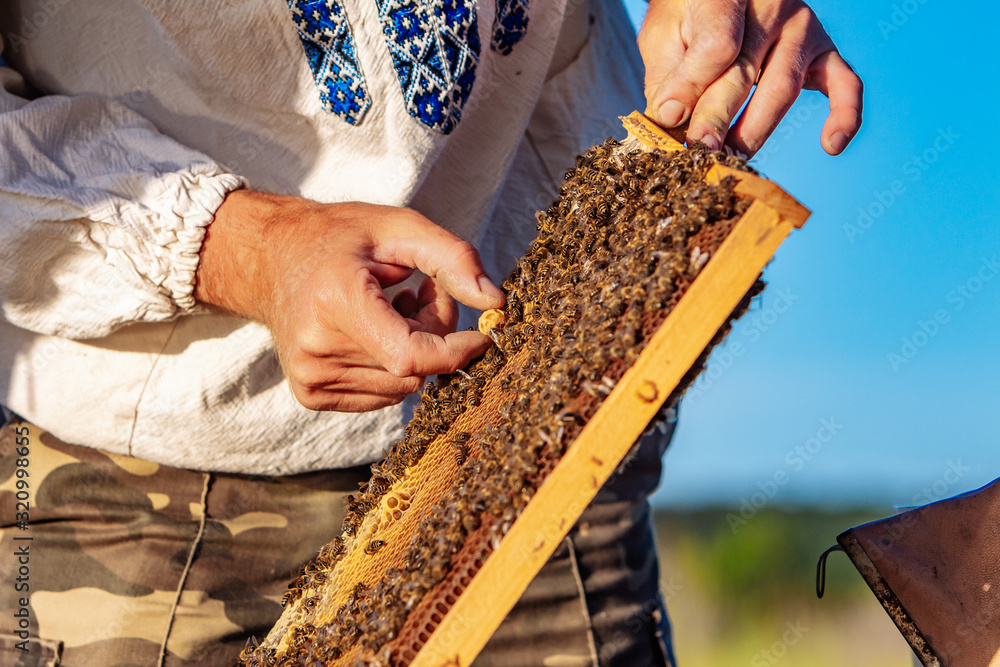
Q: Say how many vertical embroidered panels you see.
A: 3